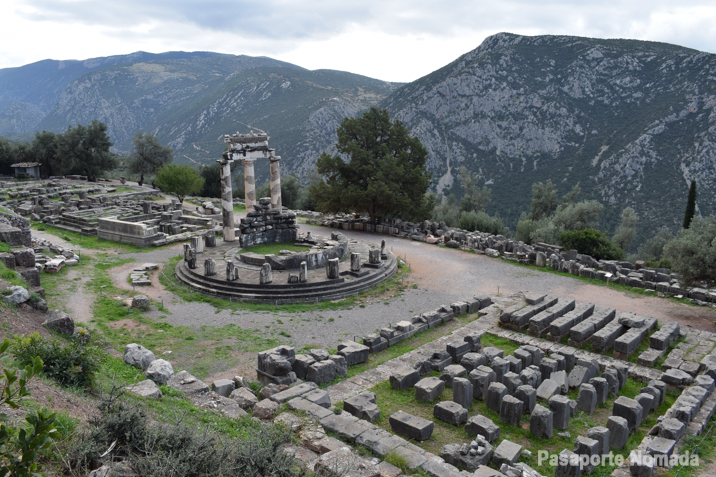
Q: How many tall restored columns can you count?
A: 3